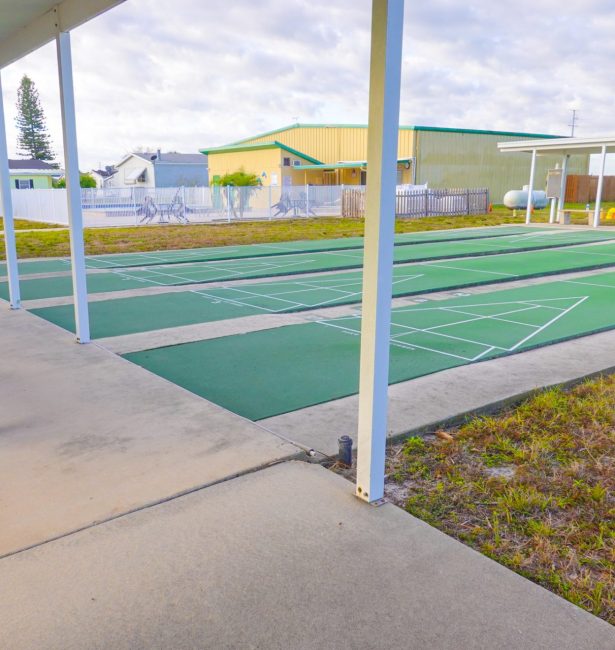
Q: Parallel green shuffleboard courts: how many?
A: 4